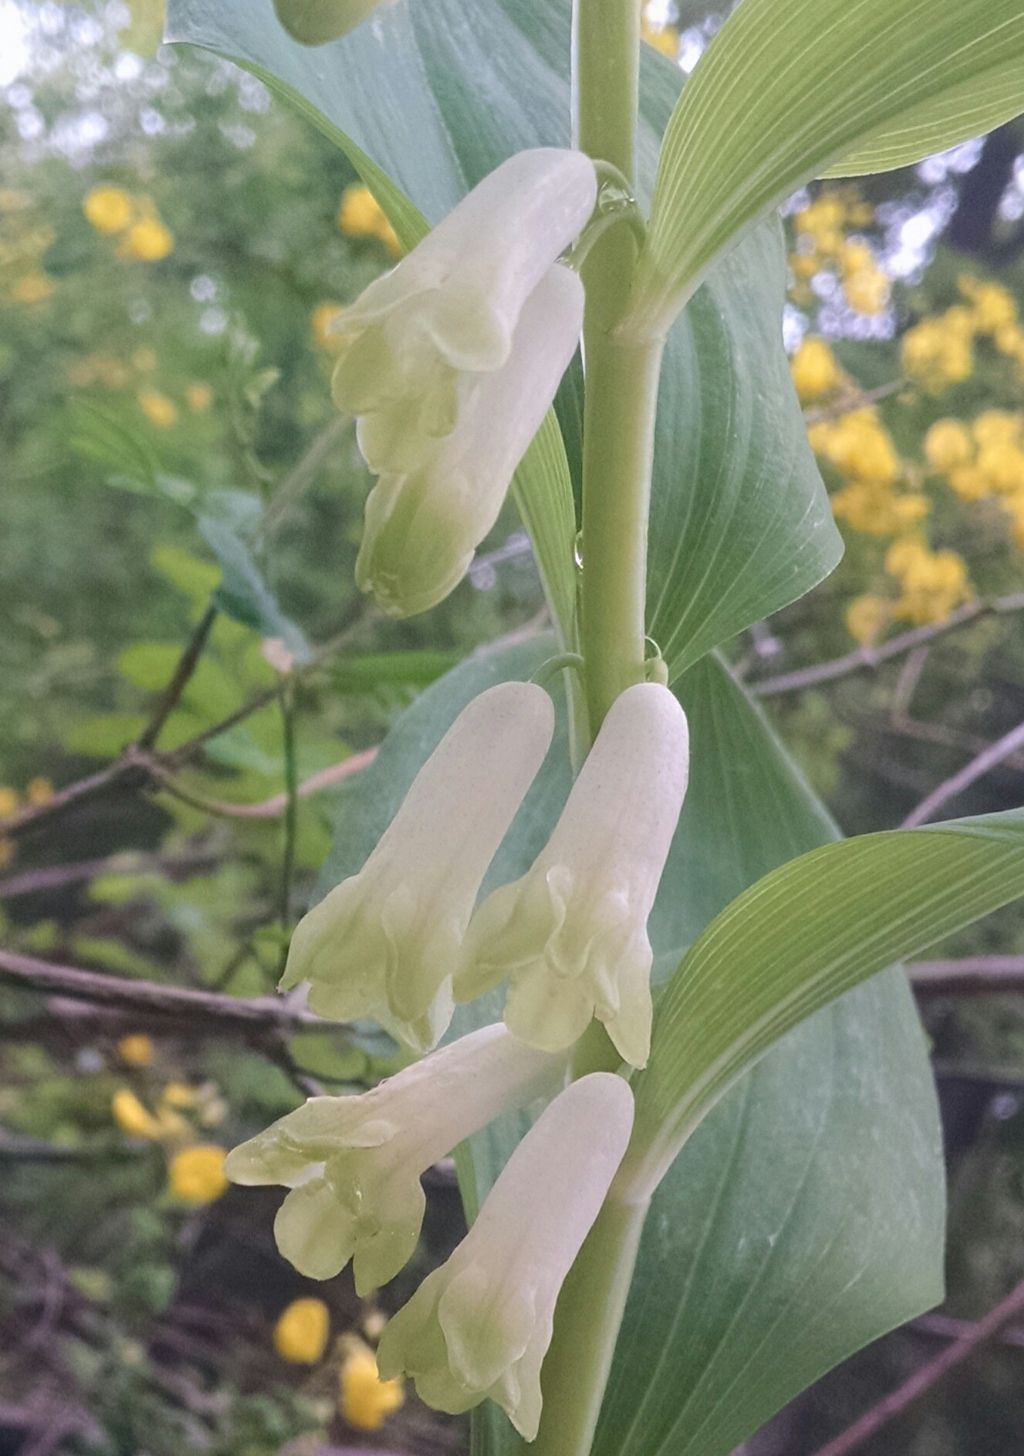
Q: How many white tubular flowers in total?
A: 6